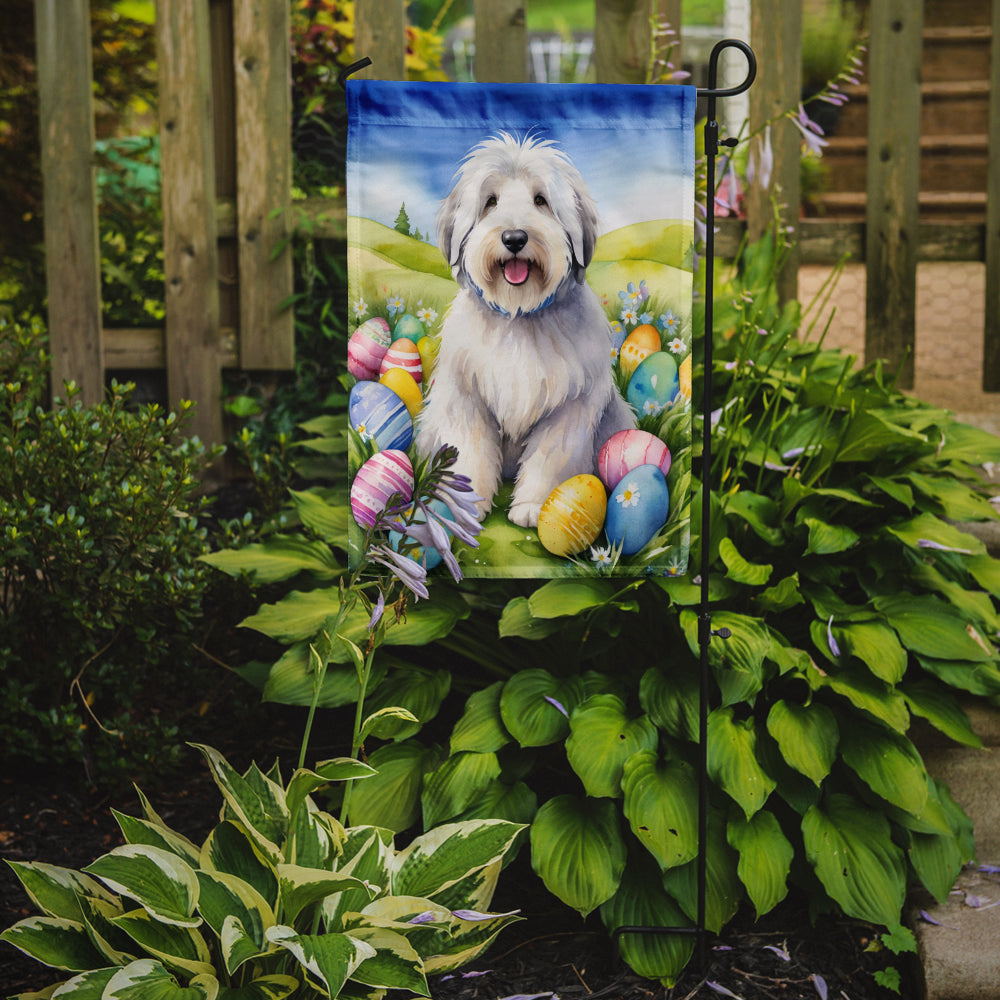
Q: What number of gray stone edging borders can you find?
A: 1